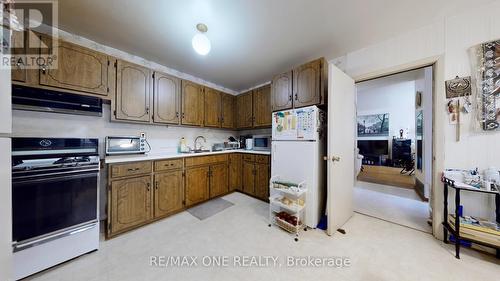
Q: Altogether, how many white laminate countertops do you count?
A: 1